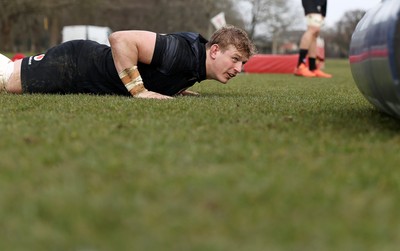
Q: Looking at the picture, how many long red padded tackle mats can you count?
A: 1